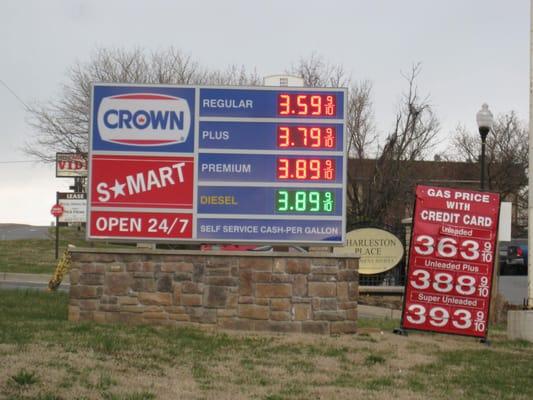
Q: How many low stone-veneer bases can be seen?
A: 1